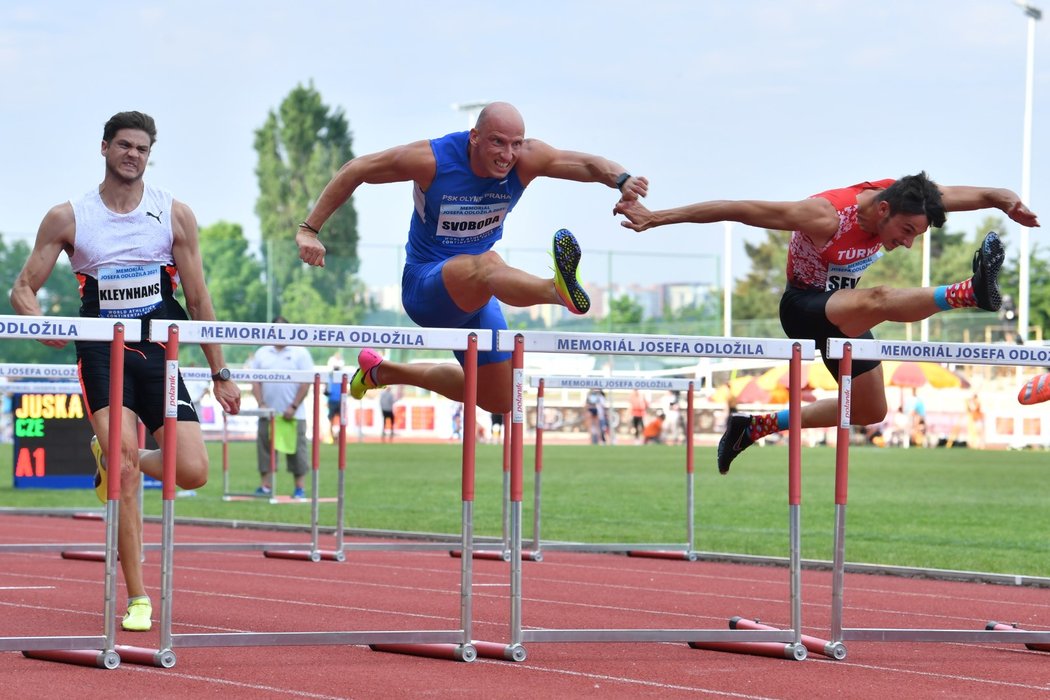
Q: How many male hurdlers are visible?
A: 3